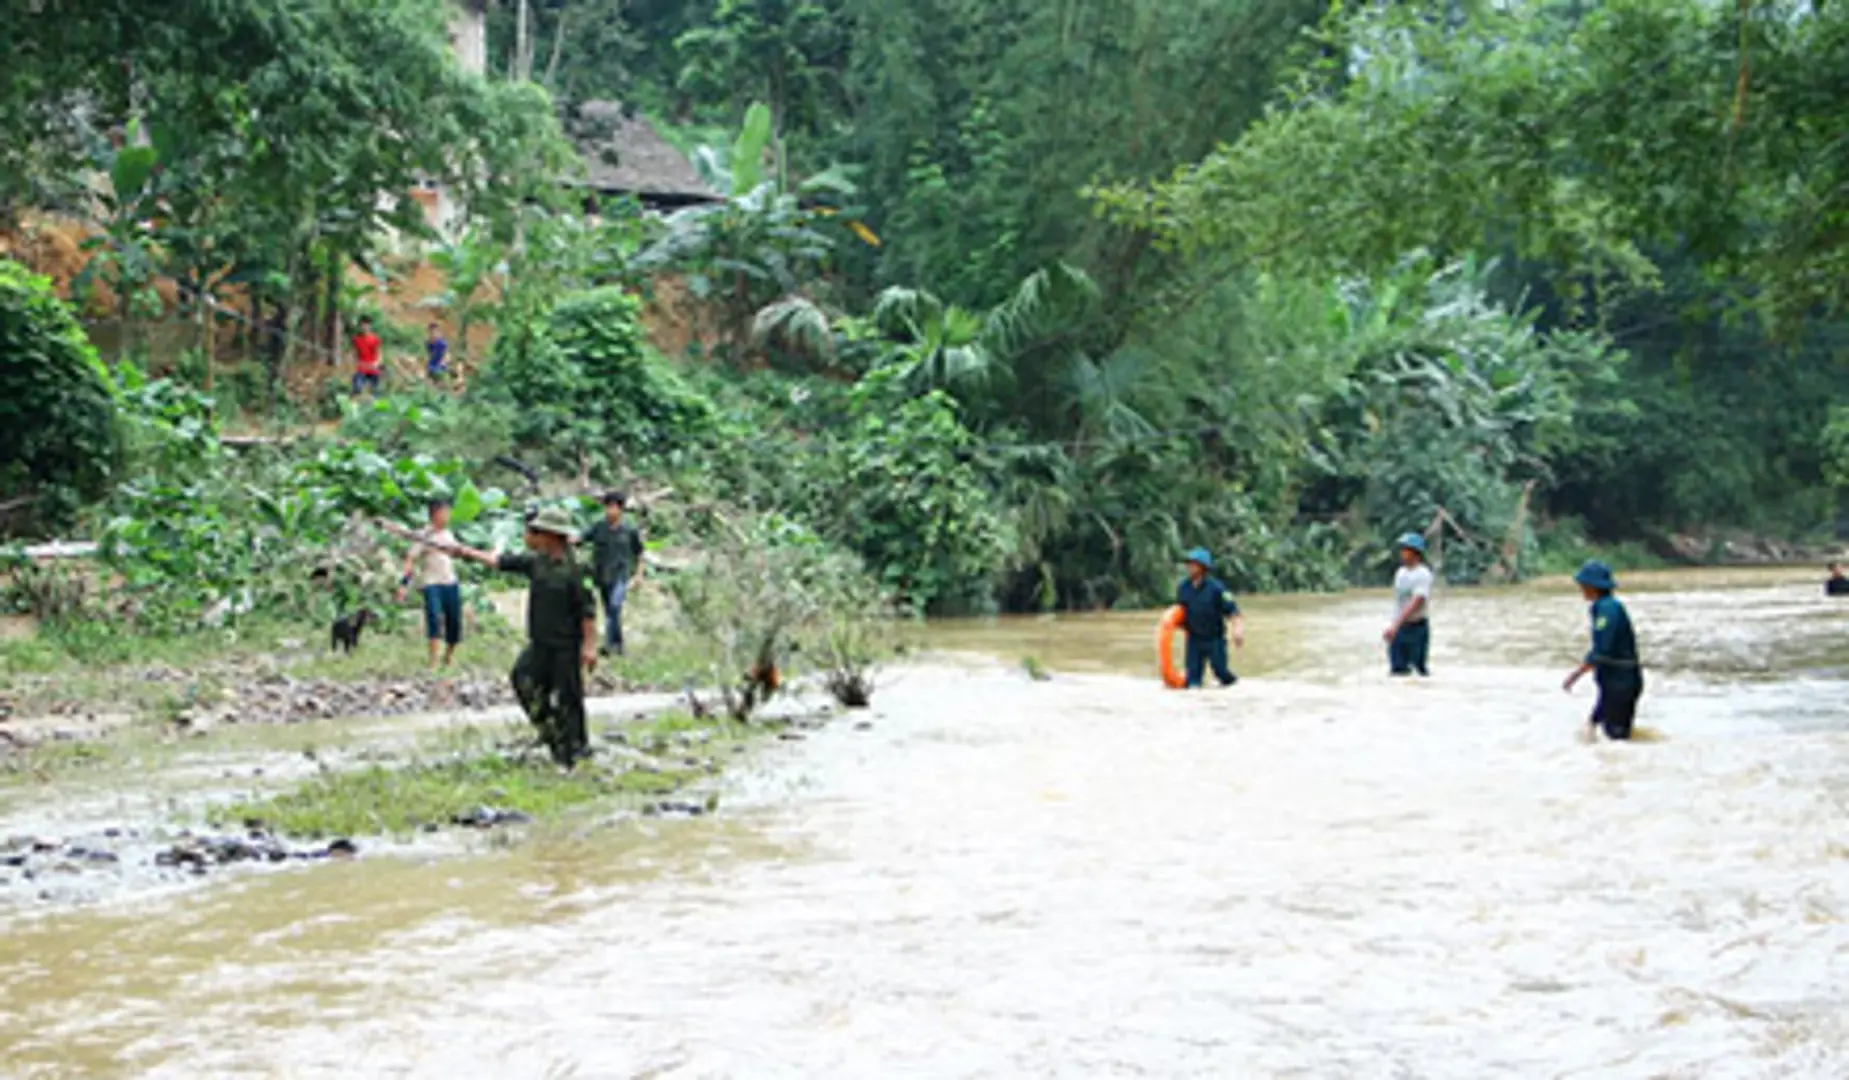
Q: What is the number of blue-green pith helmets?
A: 3